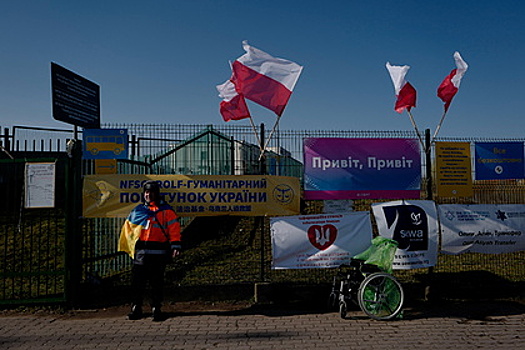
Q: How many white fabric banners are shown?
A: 3